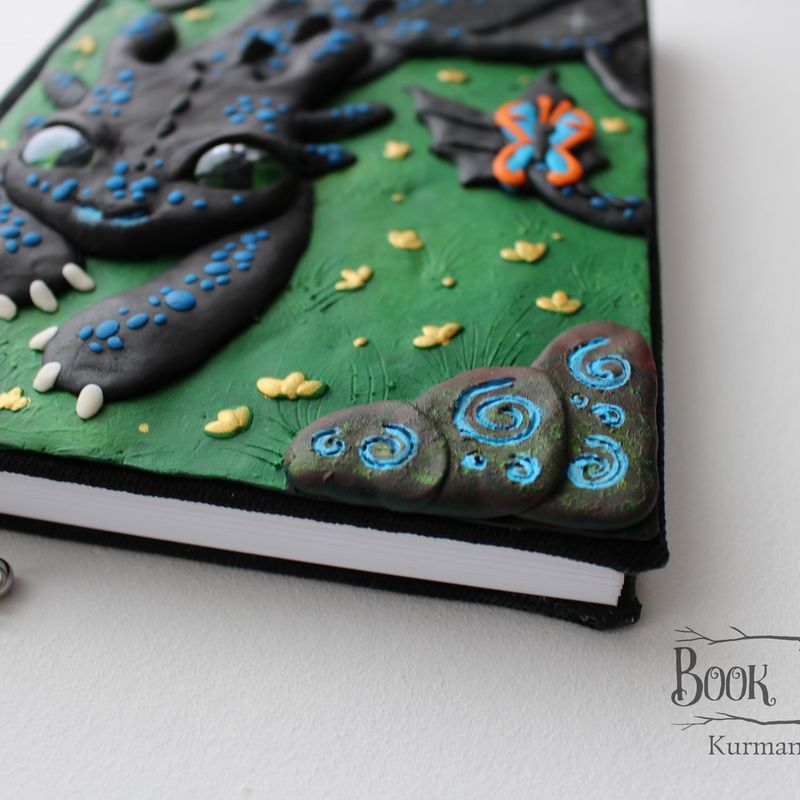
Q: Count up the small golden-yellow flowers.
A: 13